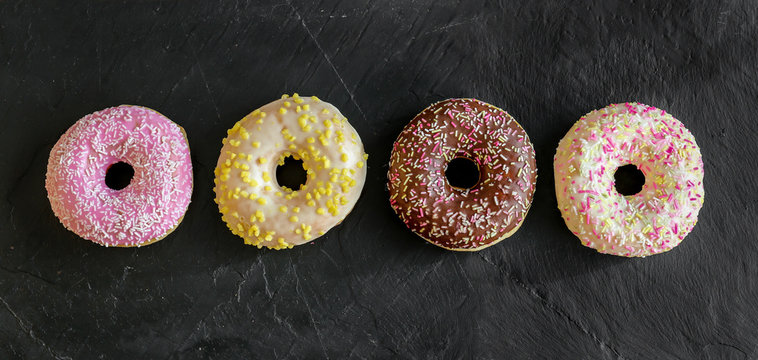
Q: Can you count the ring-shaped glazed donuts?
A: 4